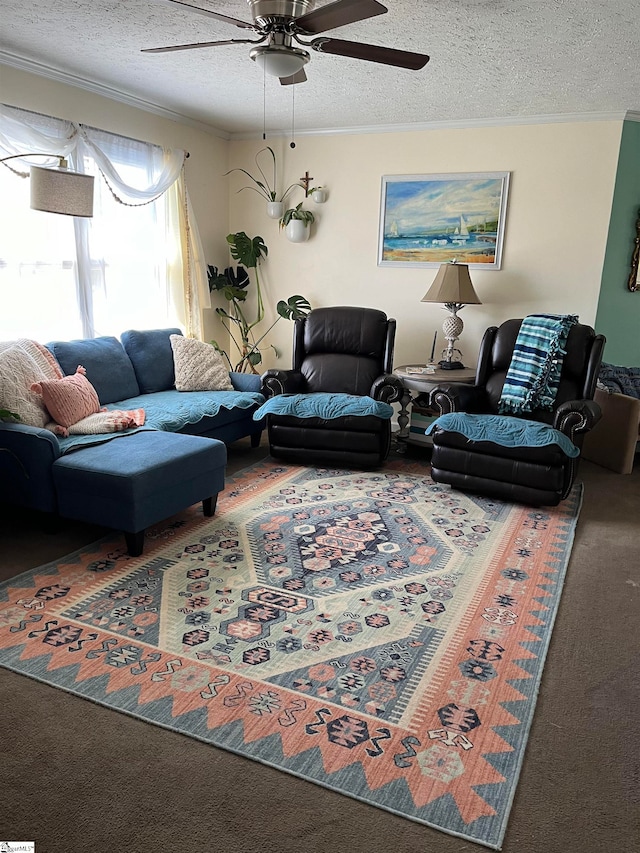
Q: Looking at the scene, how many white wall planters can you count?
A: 3